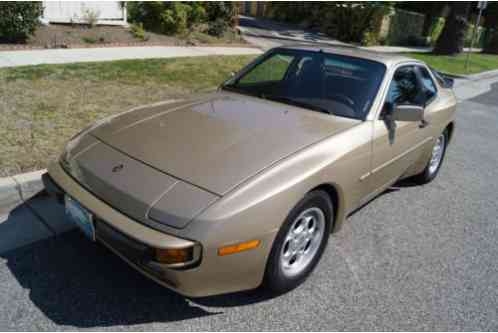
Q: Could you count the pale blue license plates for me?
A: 1